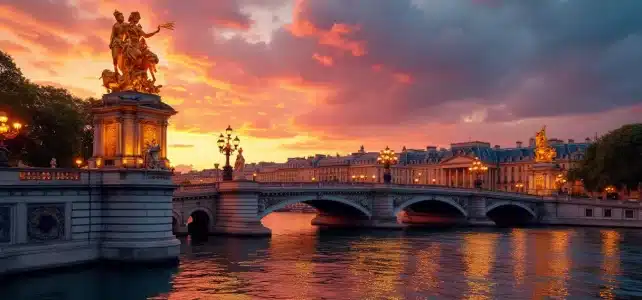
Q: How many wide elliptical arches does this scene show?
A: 3